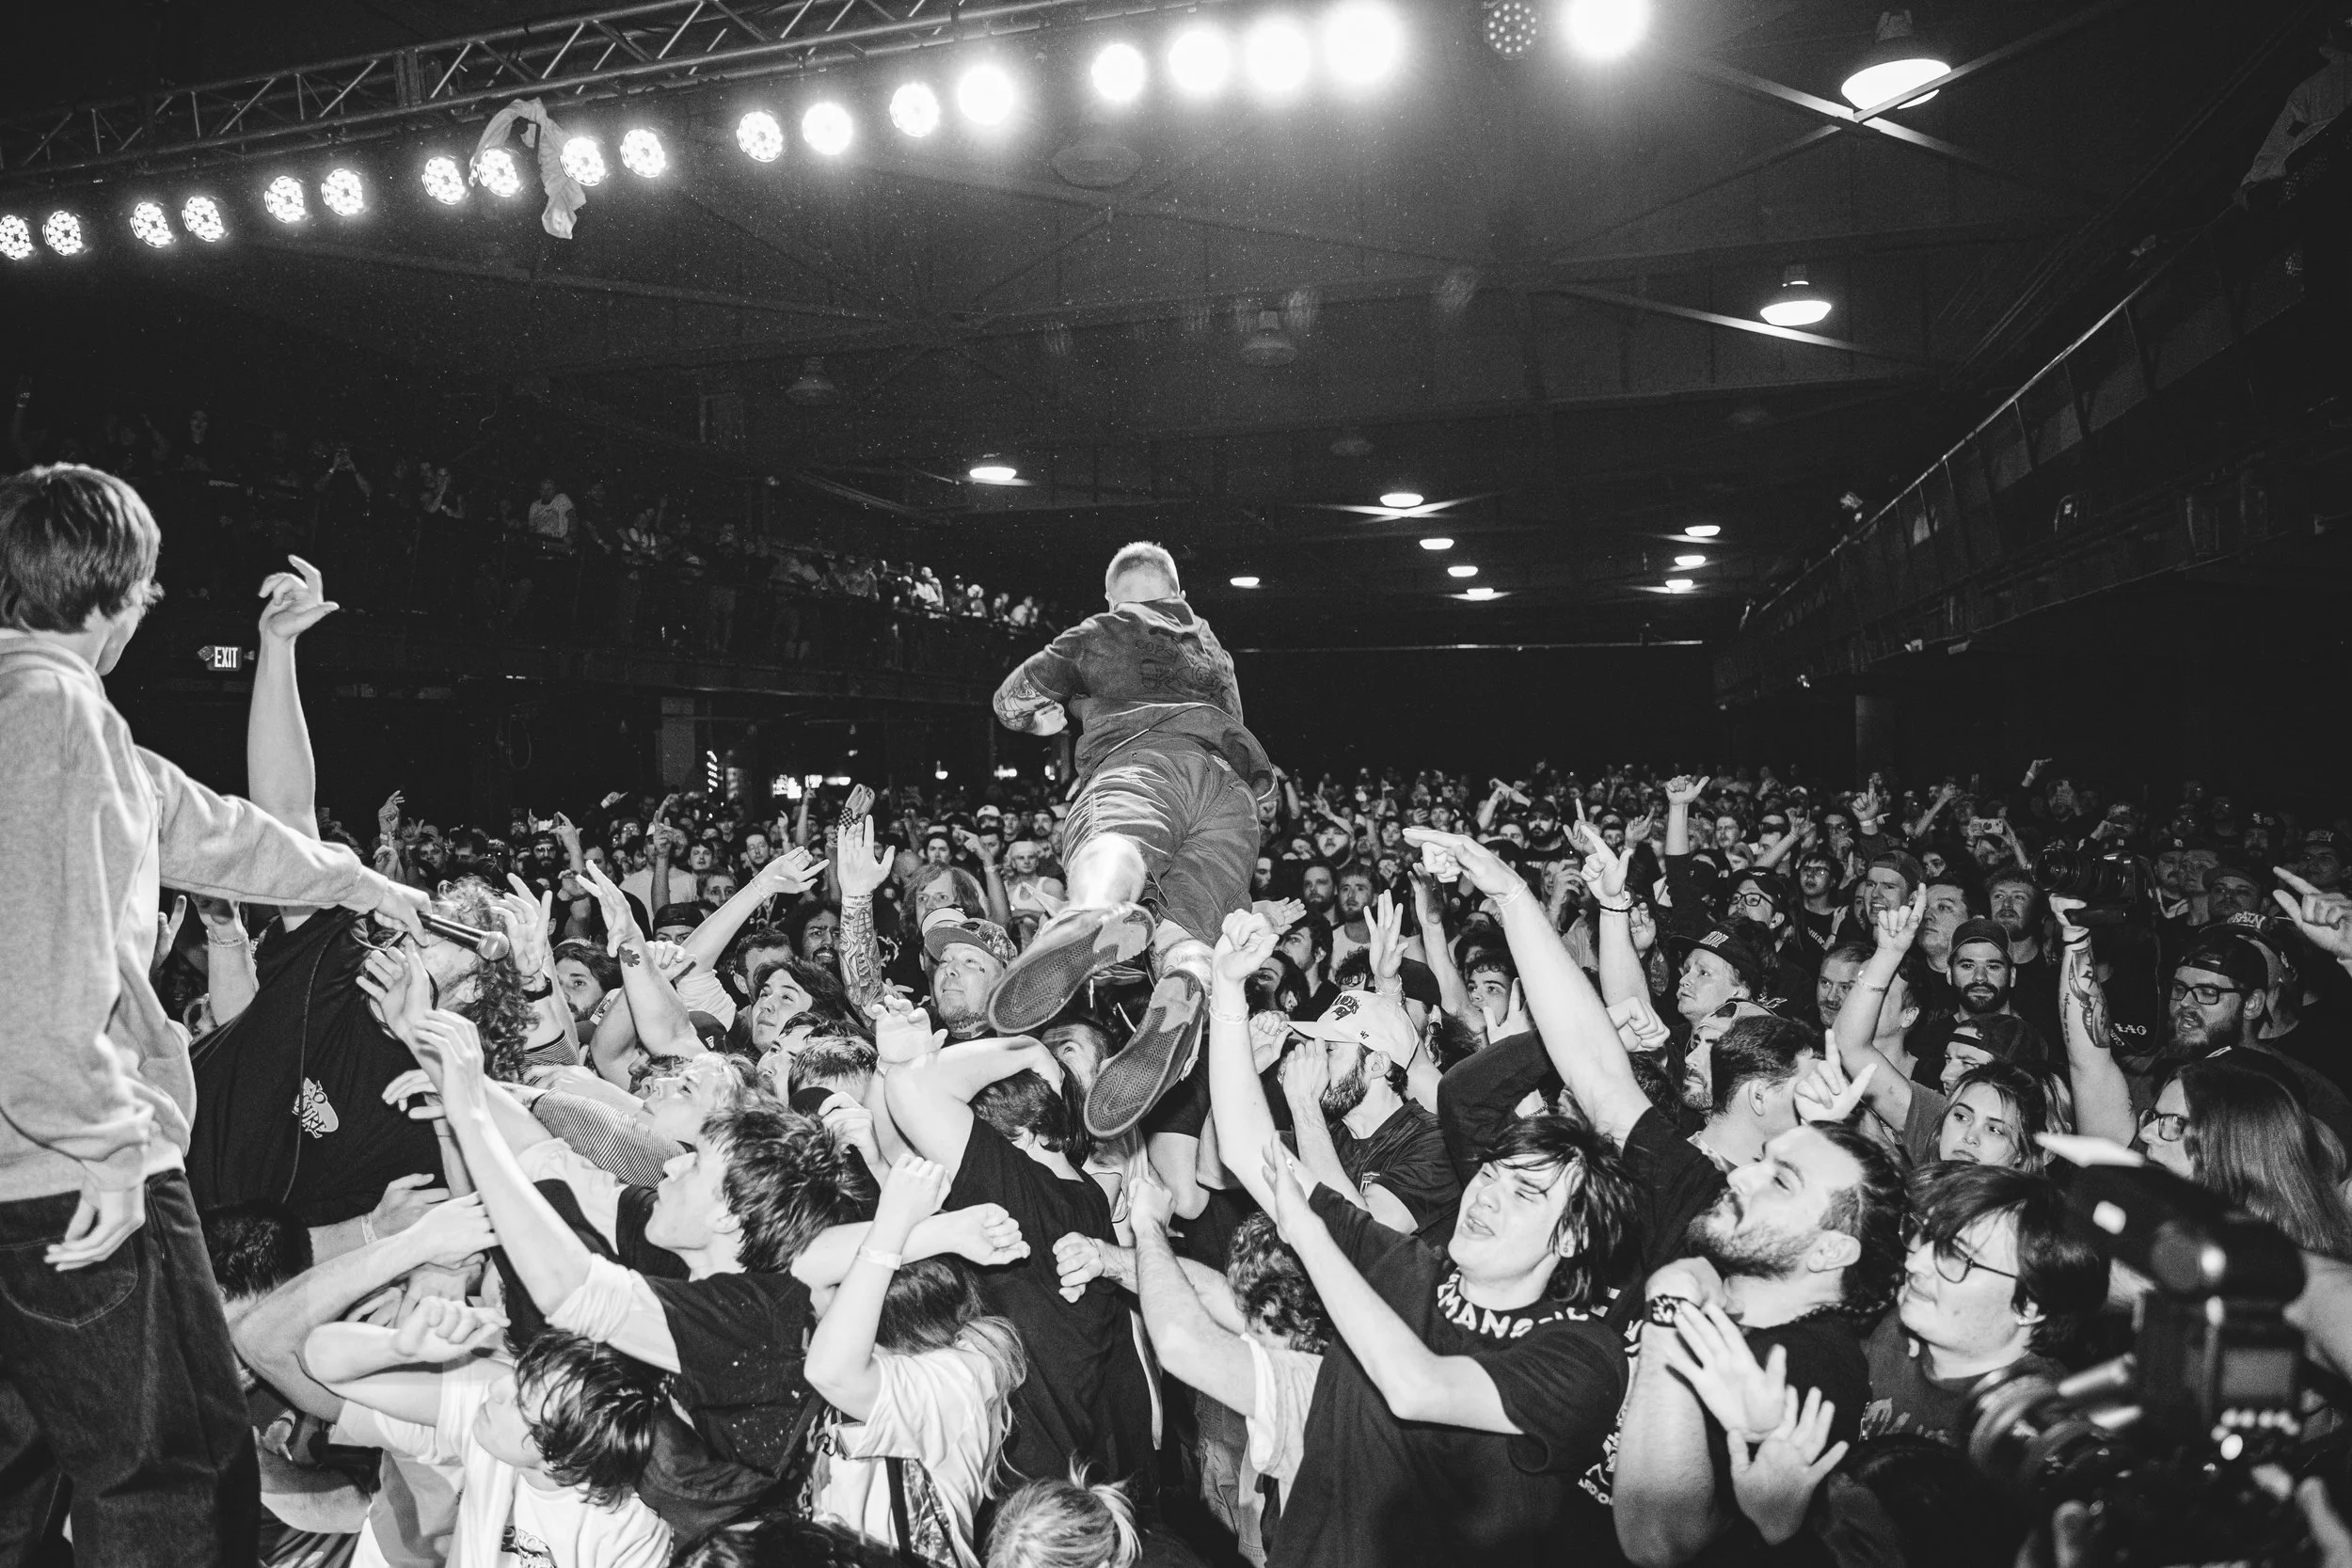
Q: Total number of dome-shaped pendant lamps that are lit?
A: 11